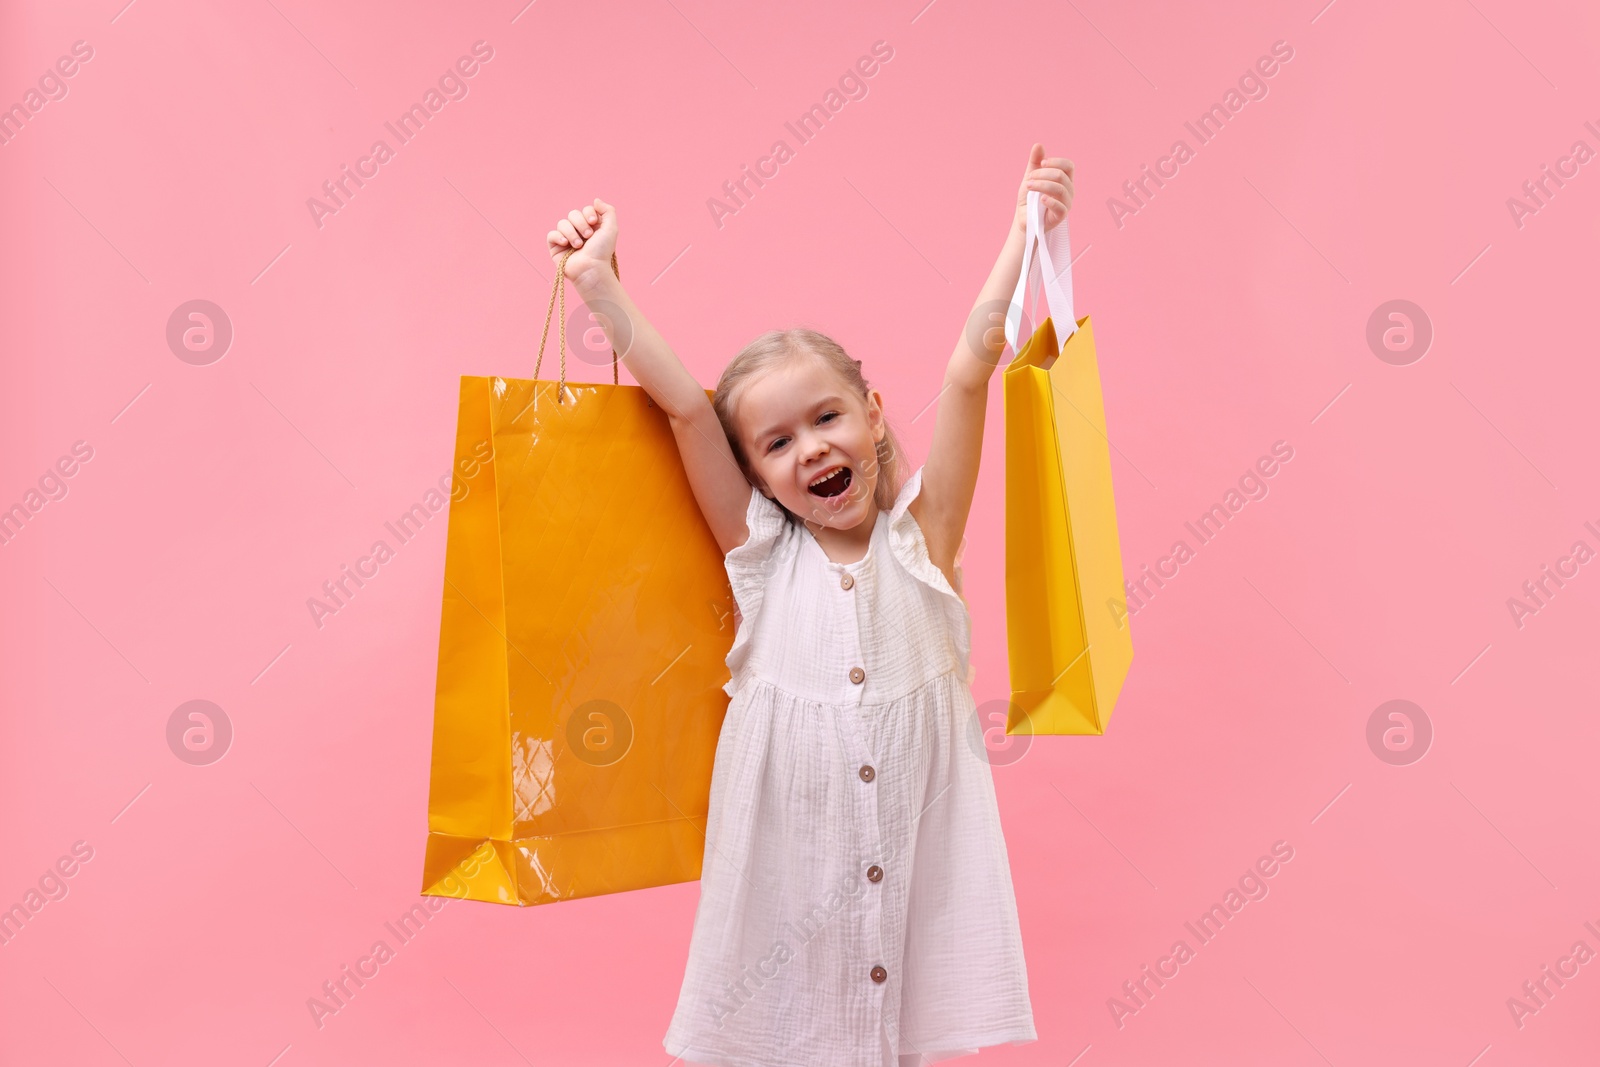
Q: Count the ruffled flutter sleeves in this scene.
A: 2